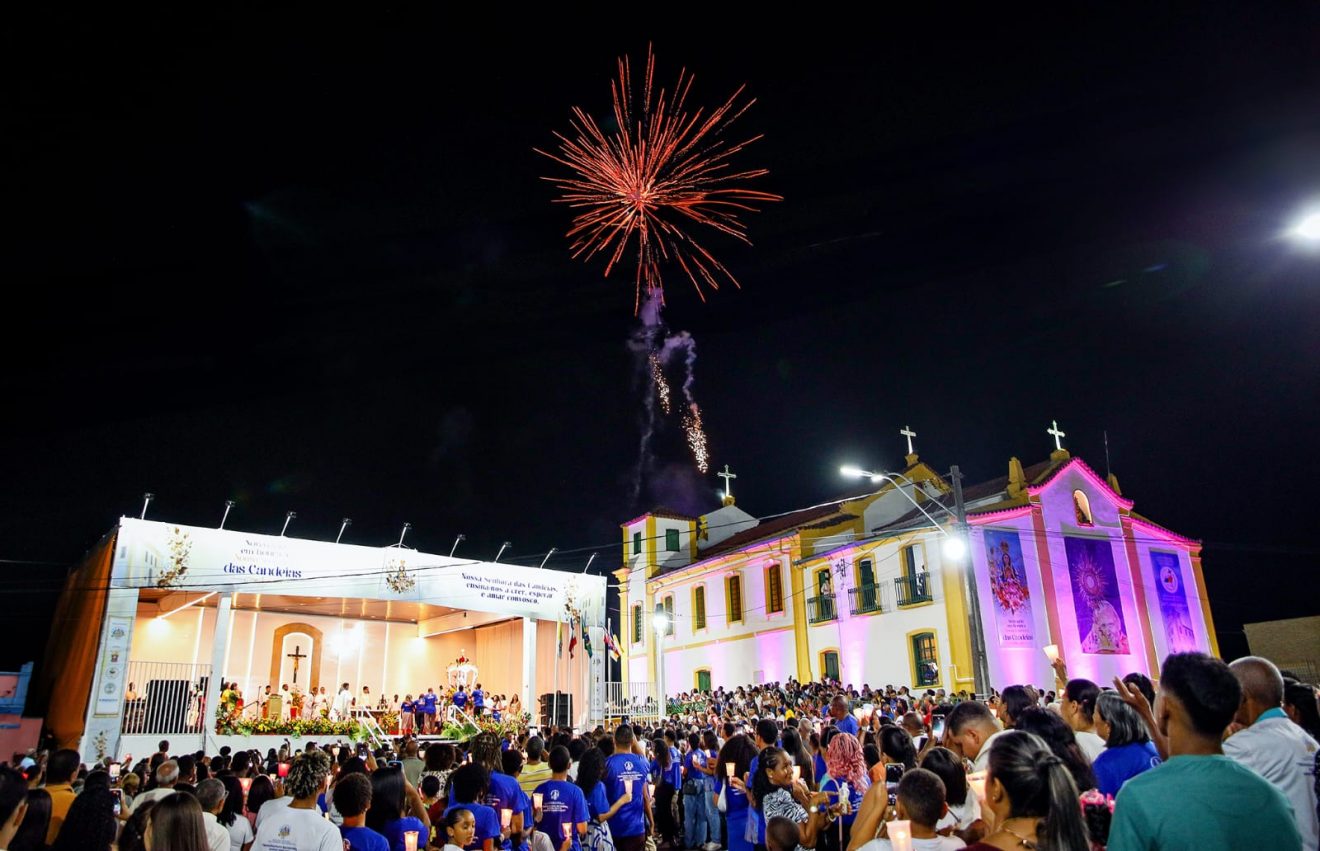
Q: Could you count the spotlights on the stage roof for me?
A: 9